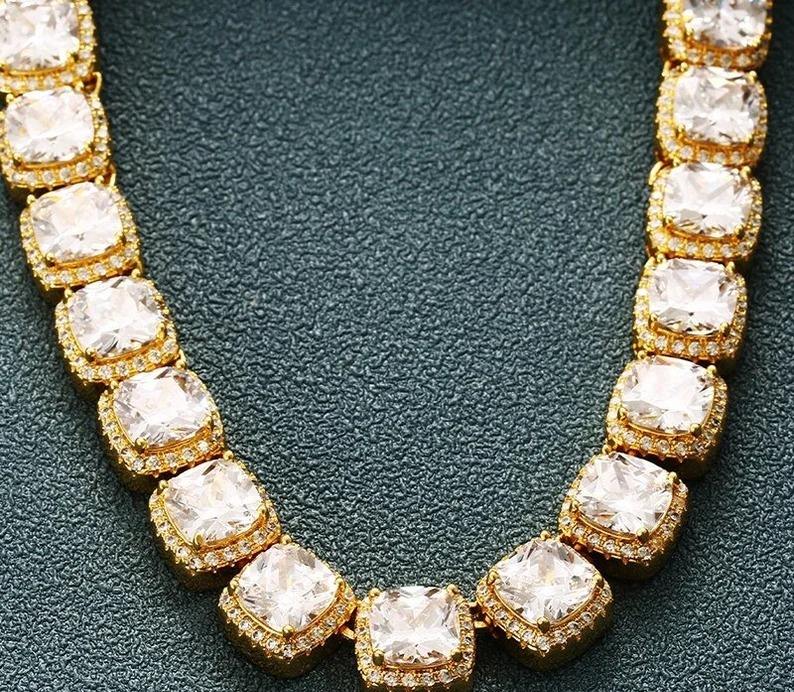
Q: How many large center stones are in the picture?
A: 15